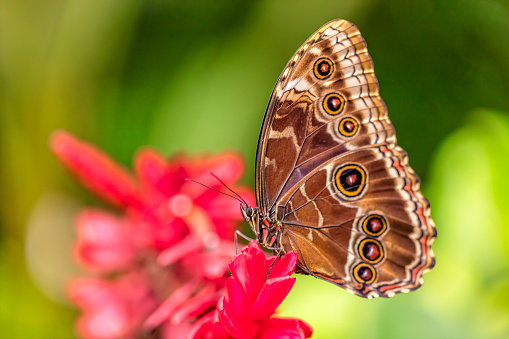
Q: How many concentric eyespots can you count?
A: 7